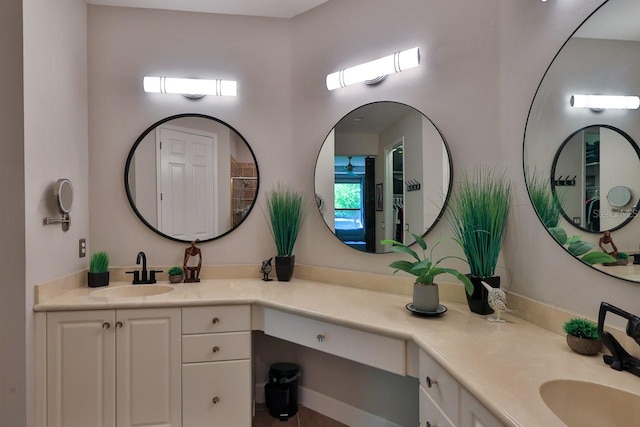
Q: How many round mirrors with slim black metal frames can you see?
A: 3